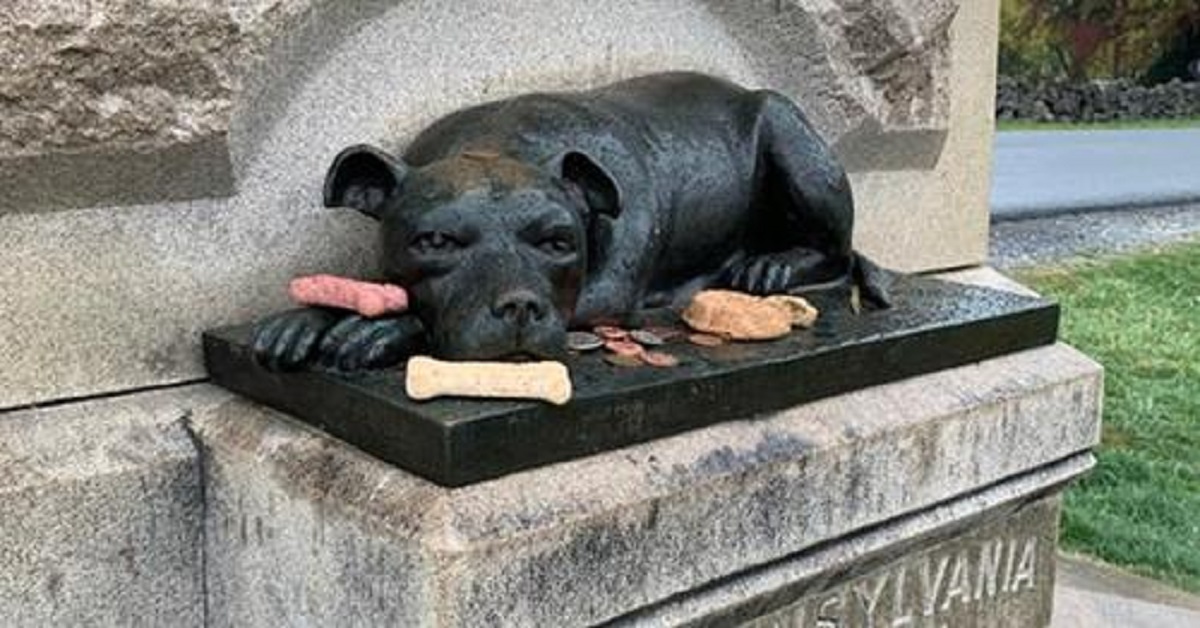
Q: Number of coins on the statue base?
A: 8